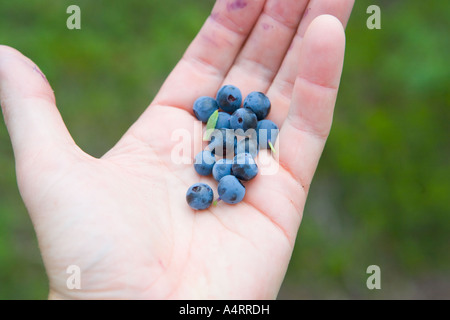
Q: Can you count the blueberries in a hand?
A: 13